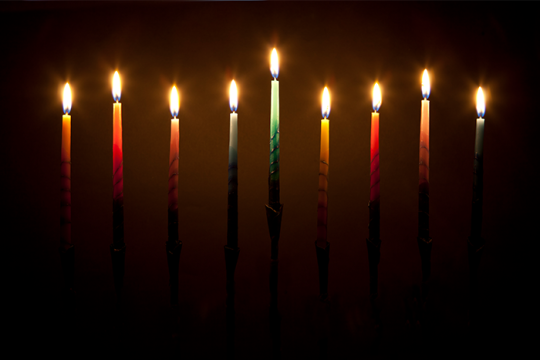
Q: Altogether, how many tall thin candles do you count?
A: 9